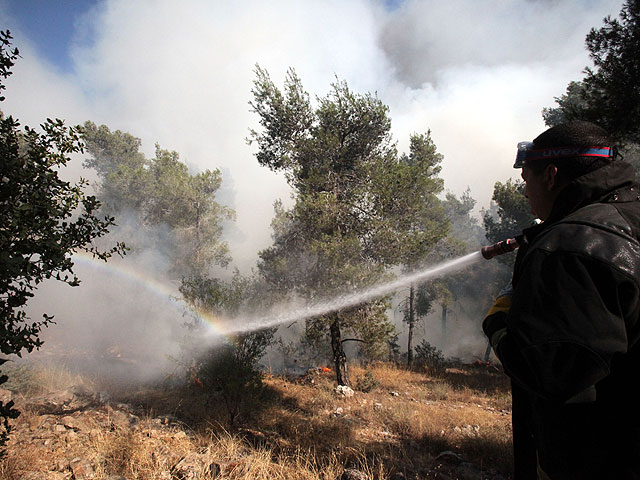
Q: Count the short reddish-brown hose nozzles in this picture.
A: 1